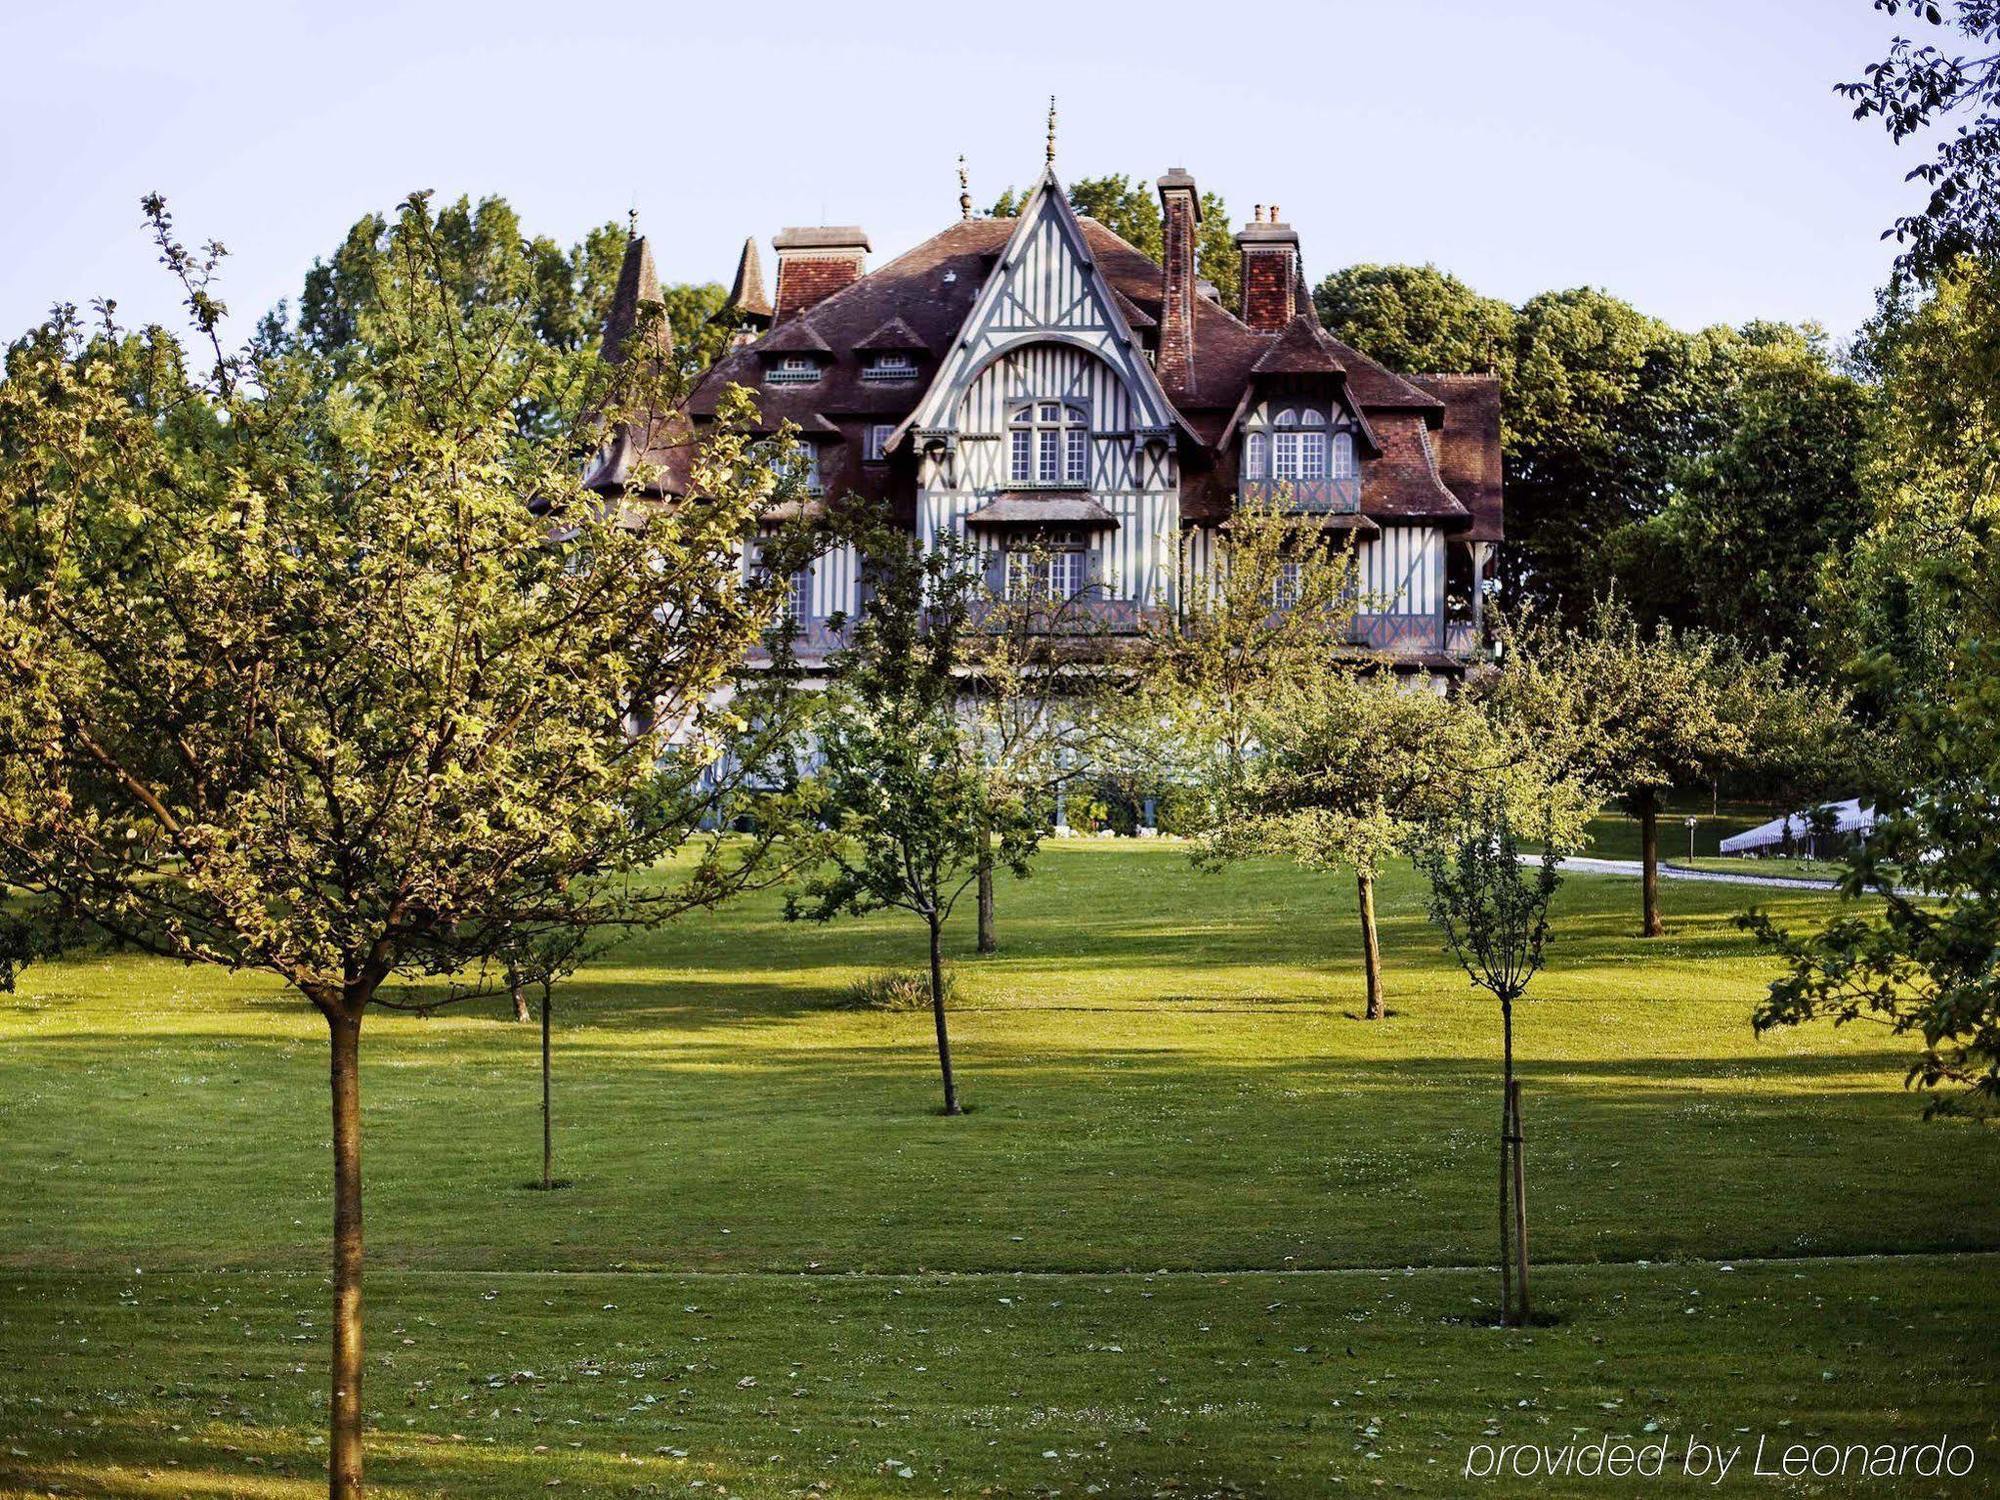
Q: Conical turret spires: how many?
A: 2